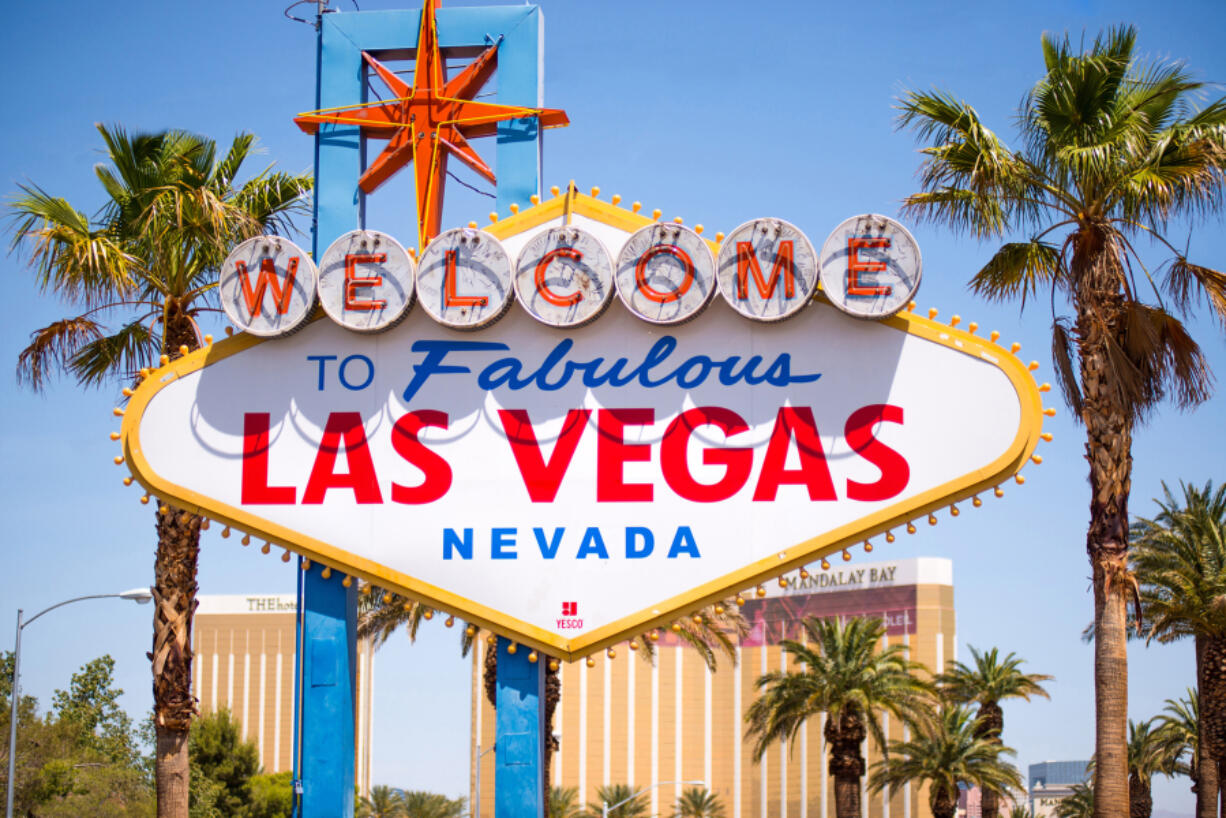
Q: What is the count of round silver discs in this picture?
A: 7